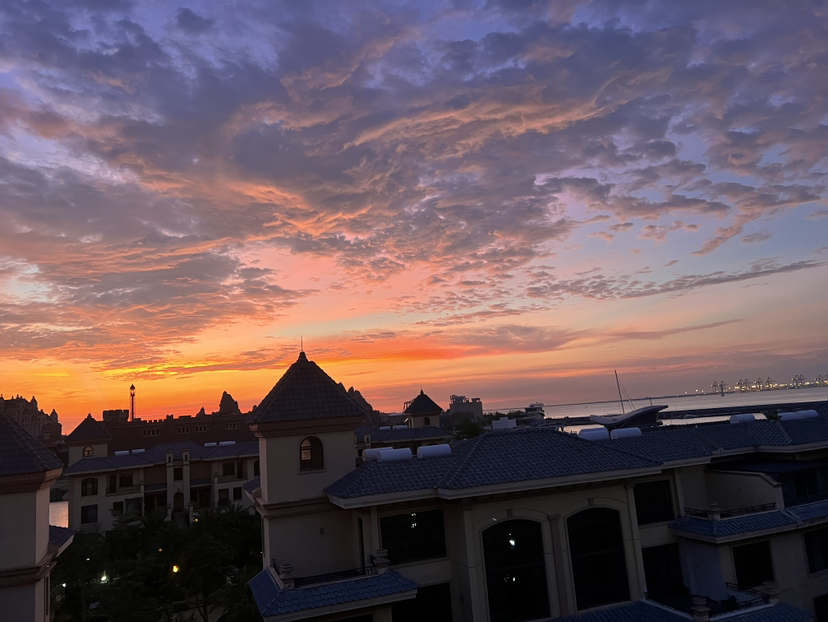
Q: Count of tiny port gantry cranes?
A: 10